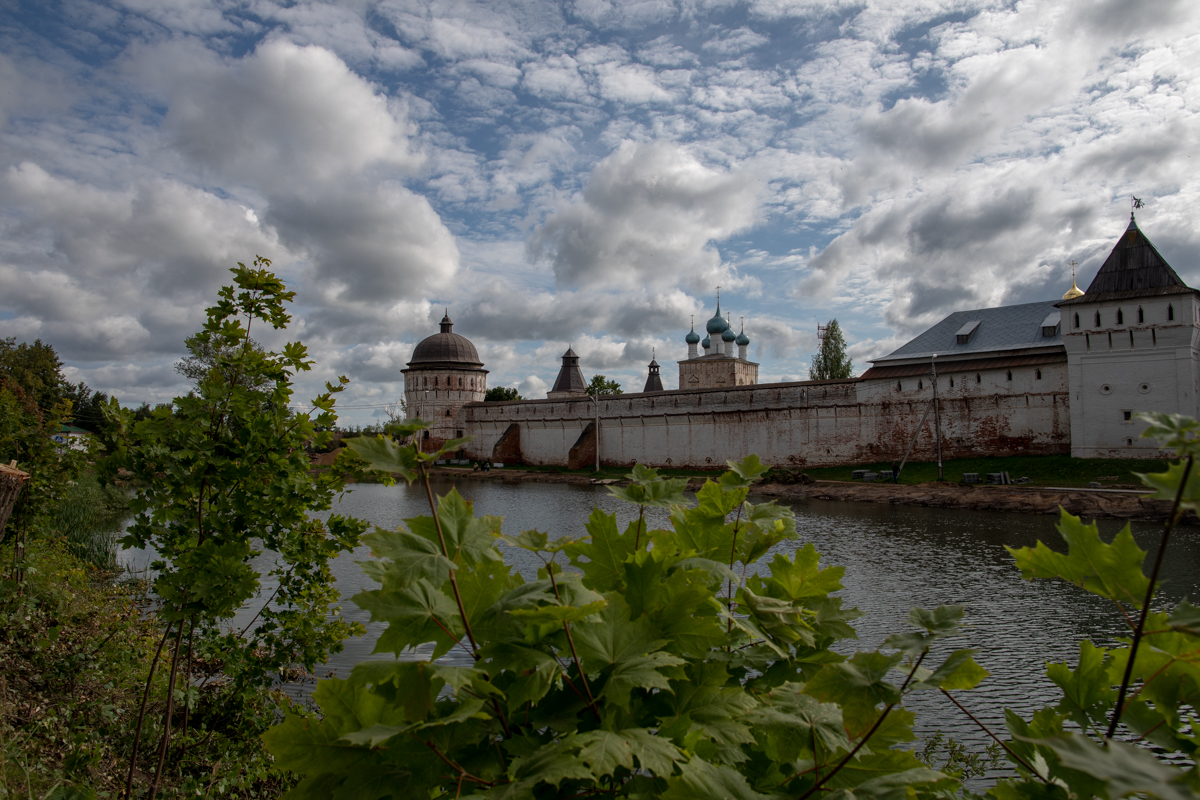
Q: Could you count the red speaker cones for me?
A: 0